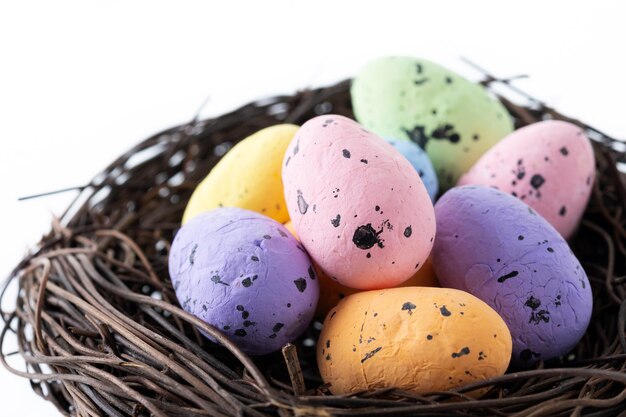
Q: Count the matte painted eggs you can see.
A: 9